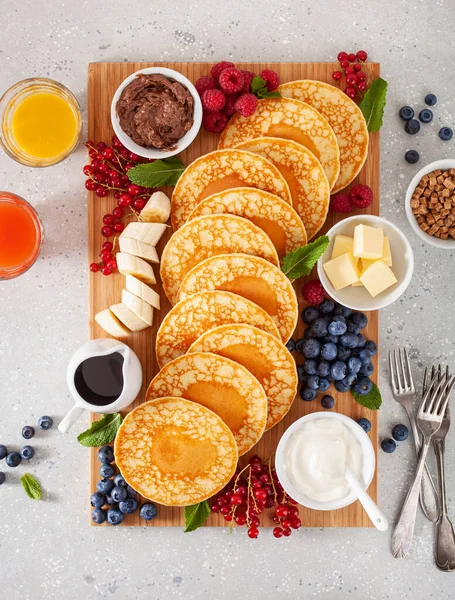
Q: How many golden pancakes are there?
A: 11